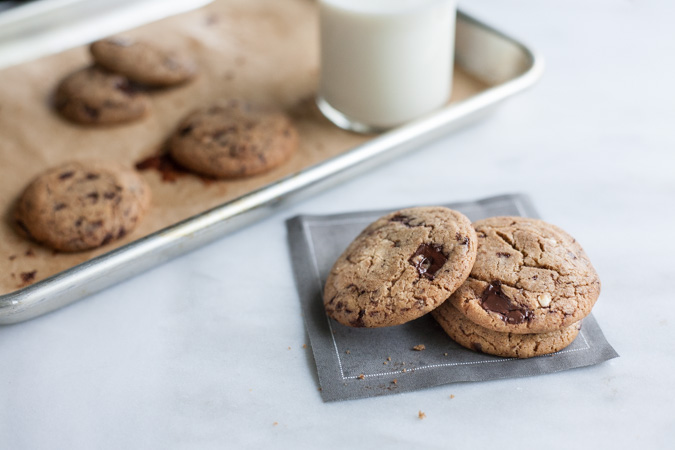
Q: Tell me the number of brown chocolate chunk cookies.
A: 7